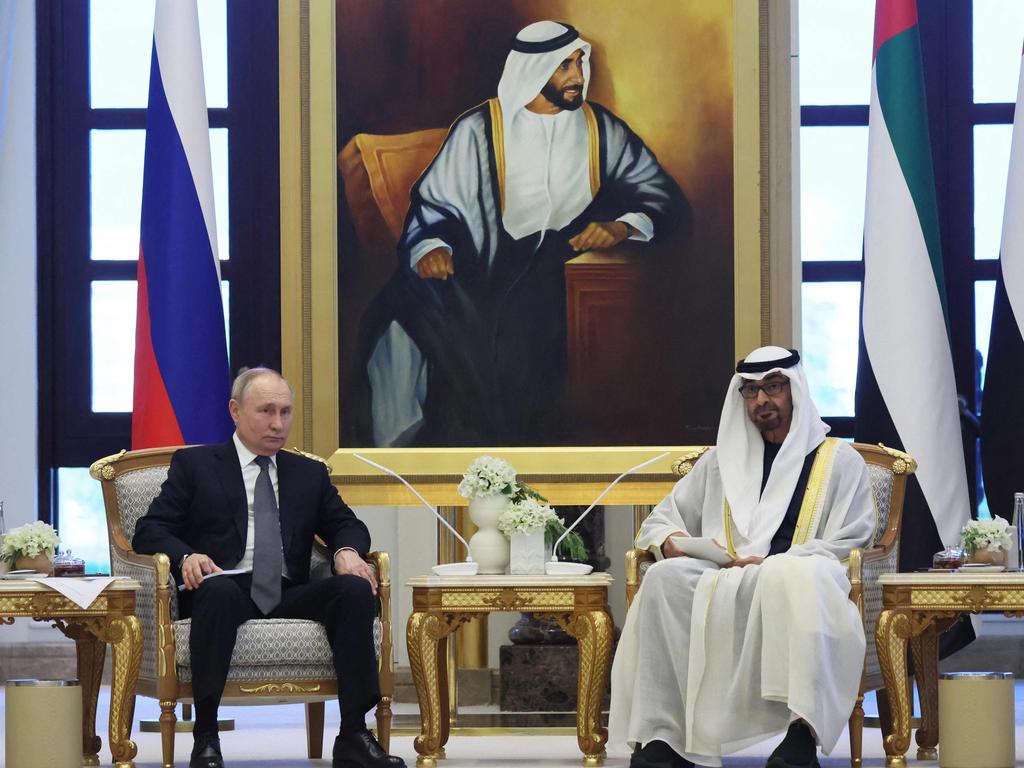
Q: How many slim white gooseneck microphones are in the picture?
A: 2